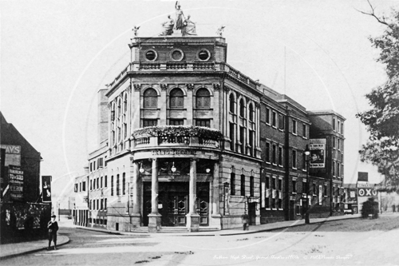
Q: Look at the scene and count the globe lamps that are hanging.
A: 3